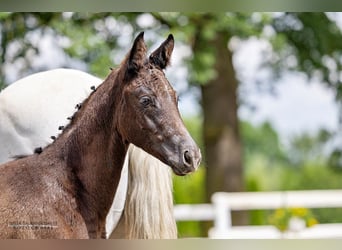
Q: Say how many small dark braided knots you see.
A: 7